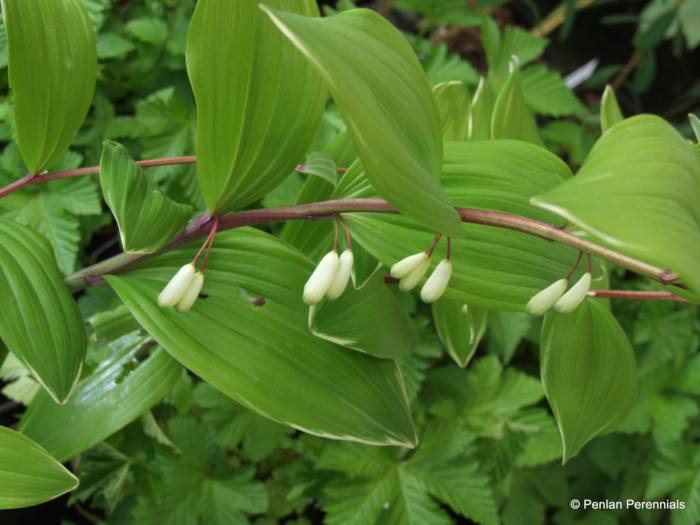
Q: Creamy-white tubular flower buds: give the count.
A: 9